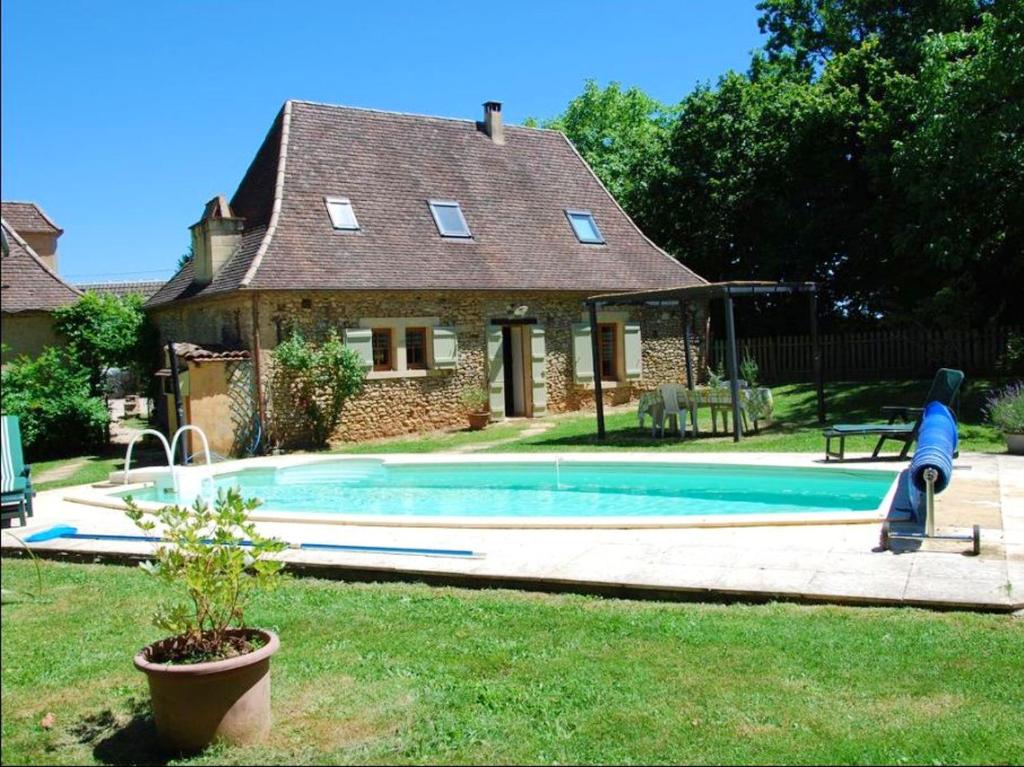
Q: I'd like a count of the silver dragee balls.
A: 0